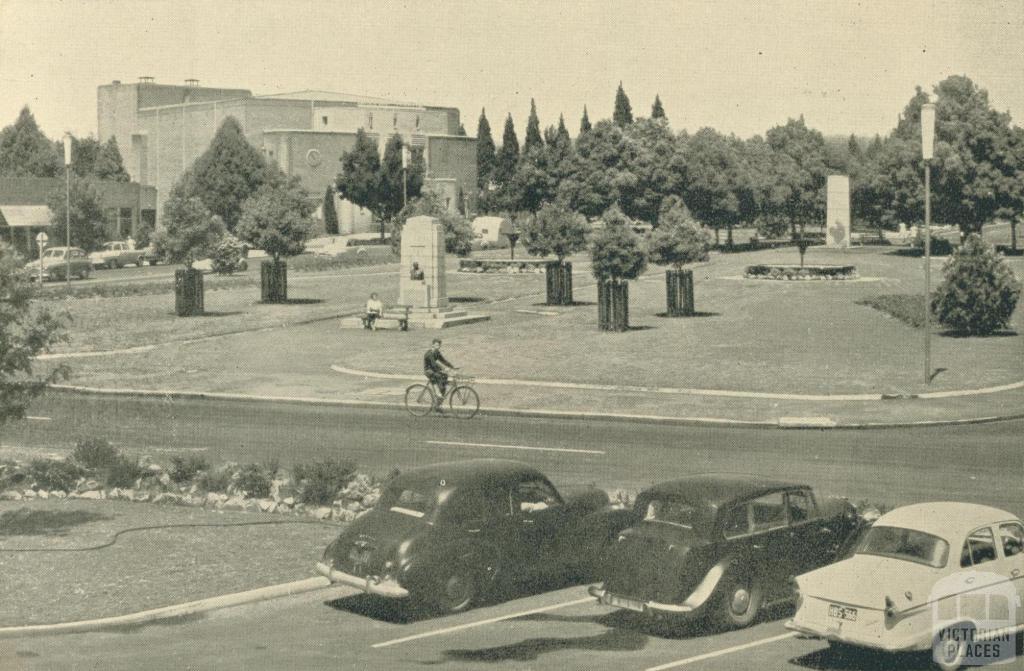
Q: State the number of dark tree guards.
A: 5